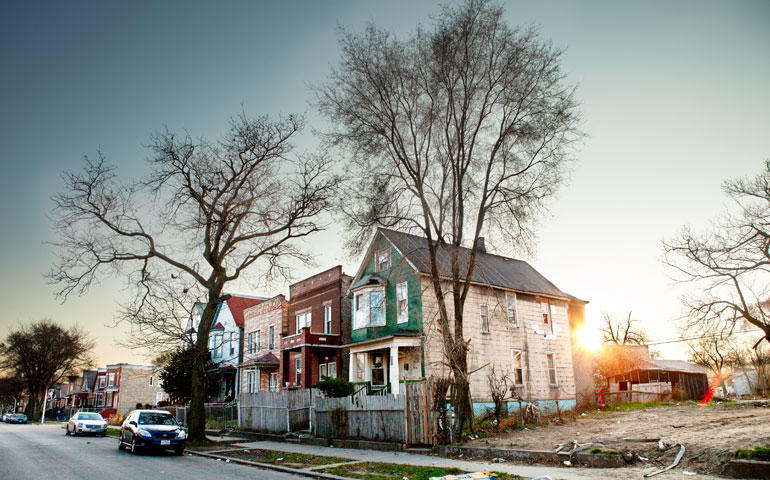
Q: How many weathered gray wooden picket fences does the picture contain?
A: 1